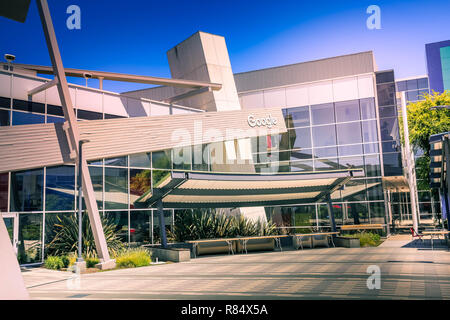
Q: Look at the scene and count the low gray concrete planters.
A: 2